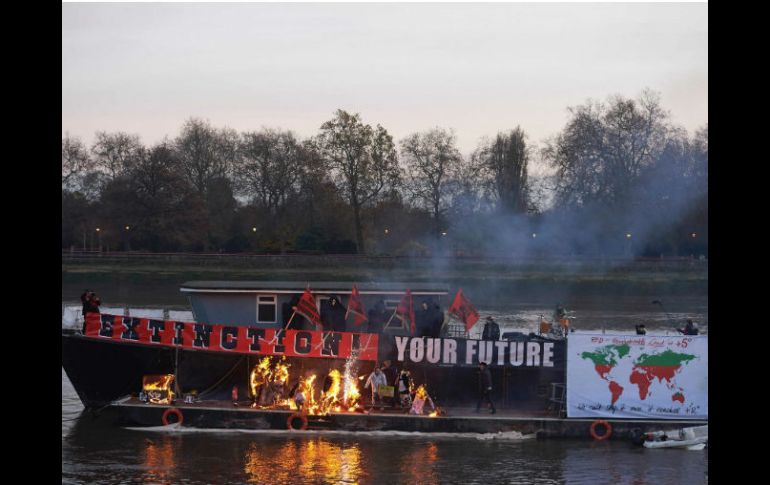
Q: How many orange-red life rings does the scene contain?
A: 3